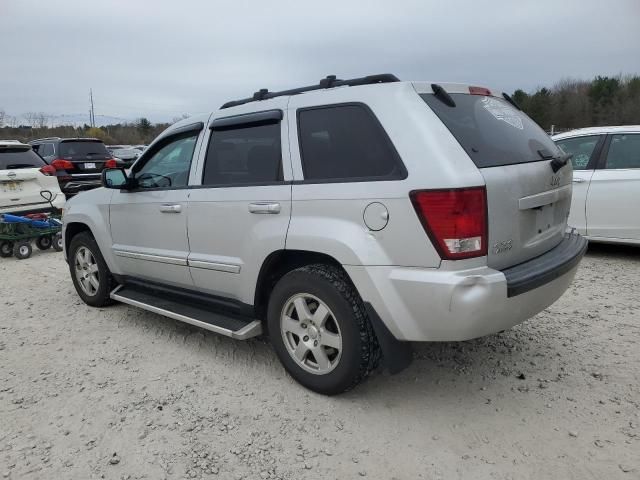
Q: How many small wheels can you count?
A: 4